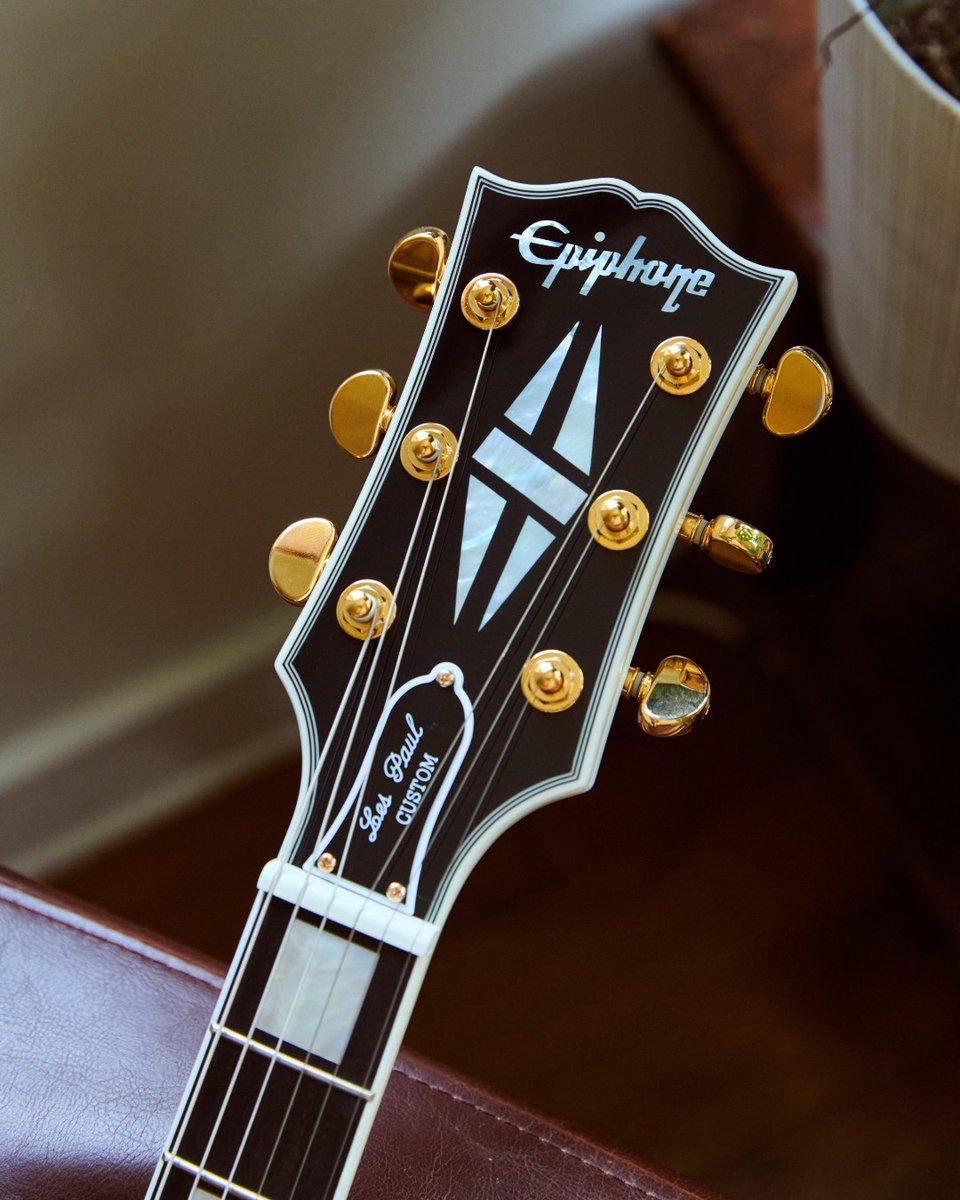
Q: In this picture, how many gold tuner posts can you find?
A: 6